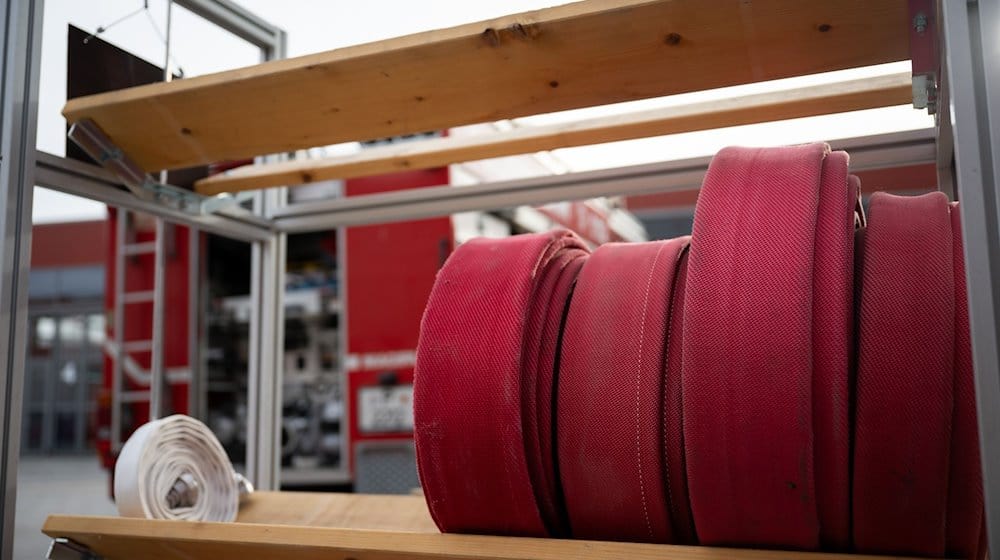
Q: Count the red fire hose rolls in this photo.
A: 4